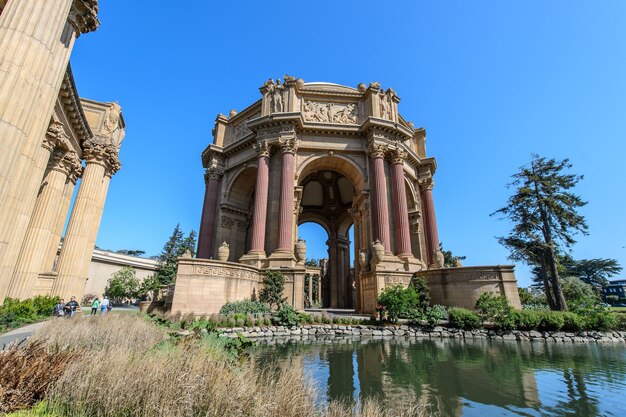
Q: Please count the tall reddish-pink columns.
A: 6